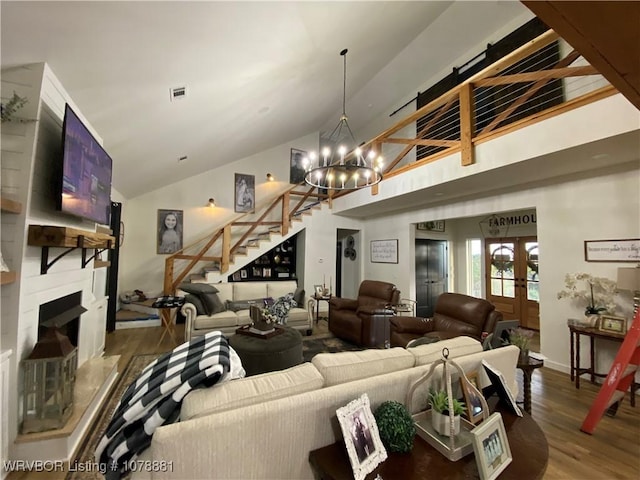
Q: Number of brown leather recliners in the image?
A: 2